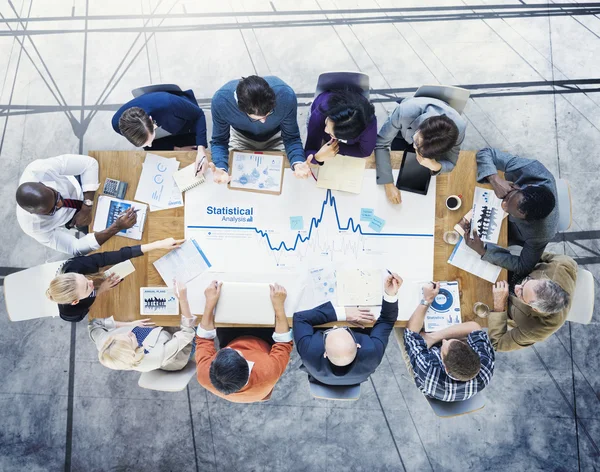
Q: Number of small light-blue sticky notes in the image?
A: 3